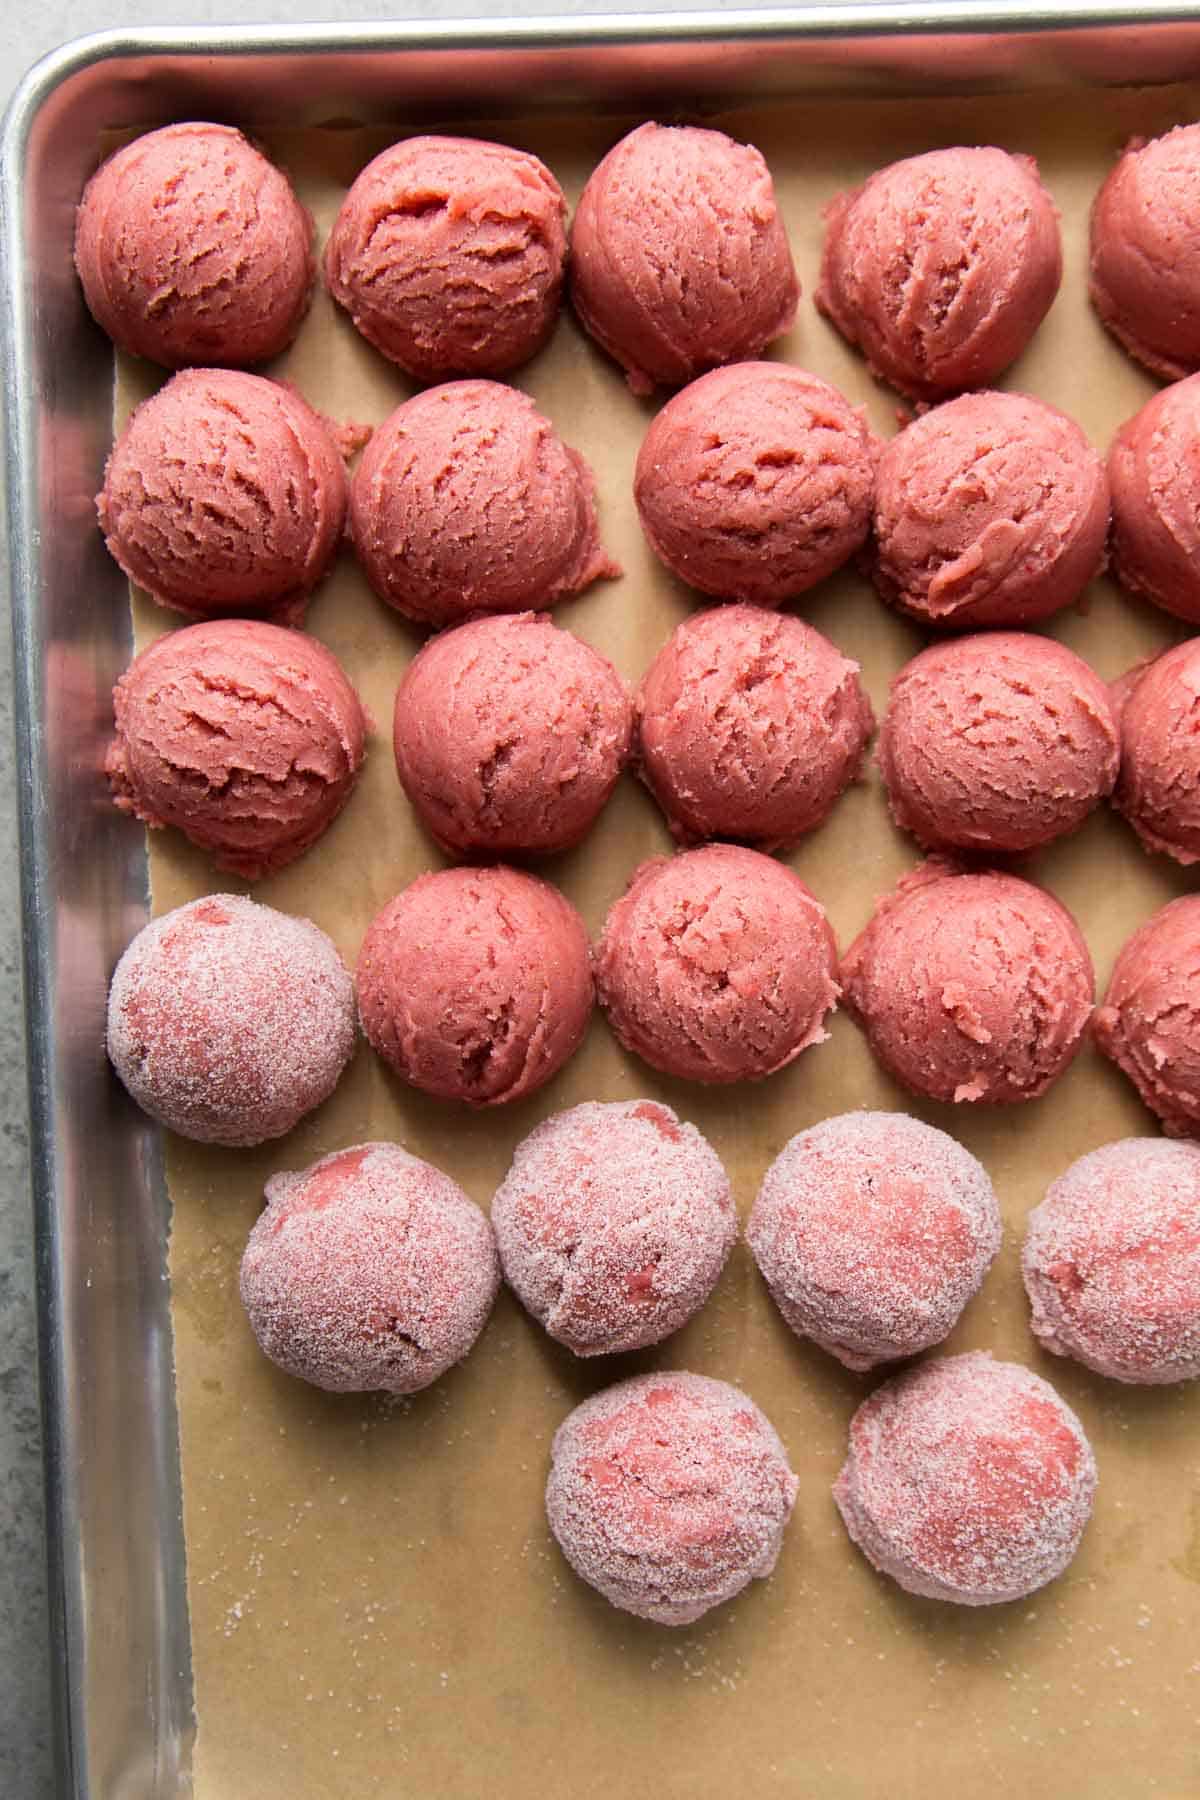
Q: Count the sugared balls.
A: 7